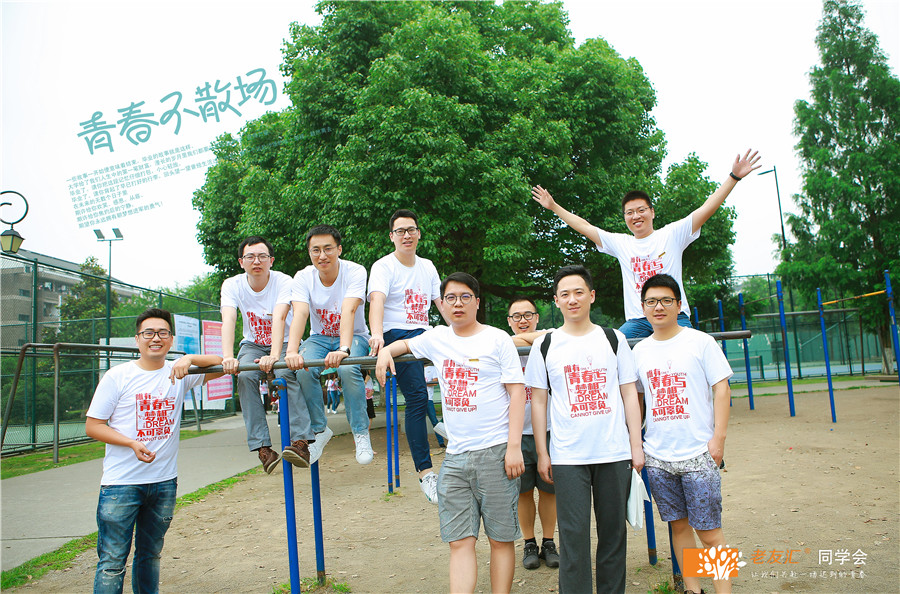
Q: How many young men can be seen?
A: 9